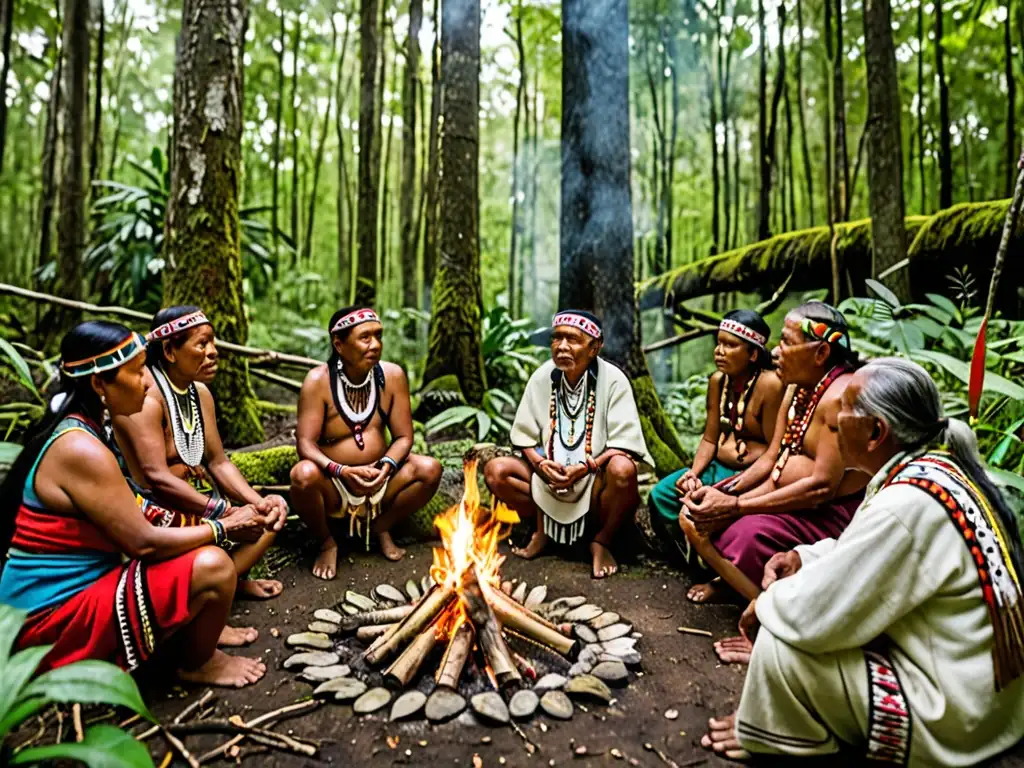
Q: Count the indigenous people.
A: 7